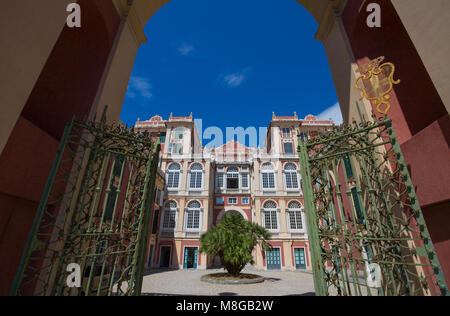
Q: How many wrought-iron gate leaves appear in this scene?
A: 2